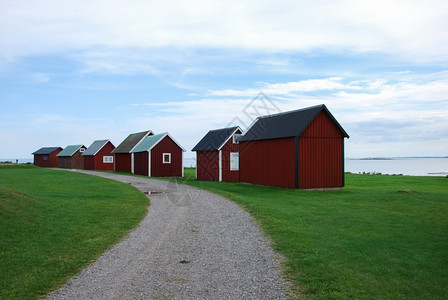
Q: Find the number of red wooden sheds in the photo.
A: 7